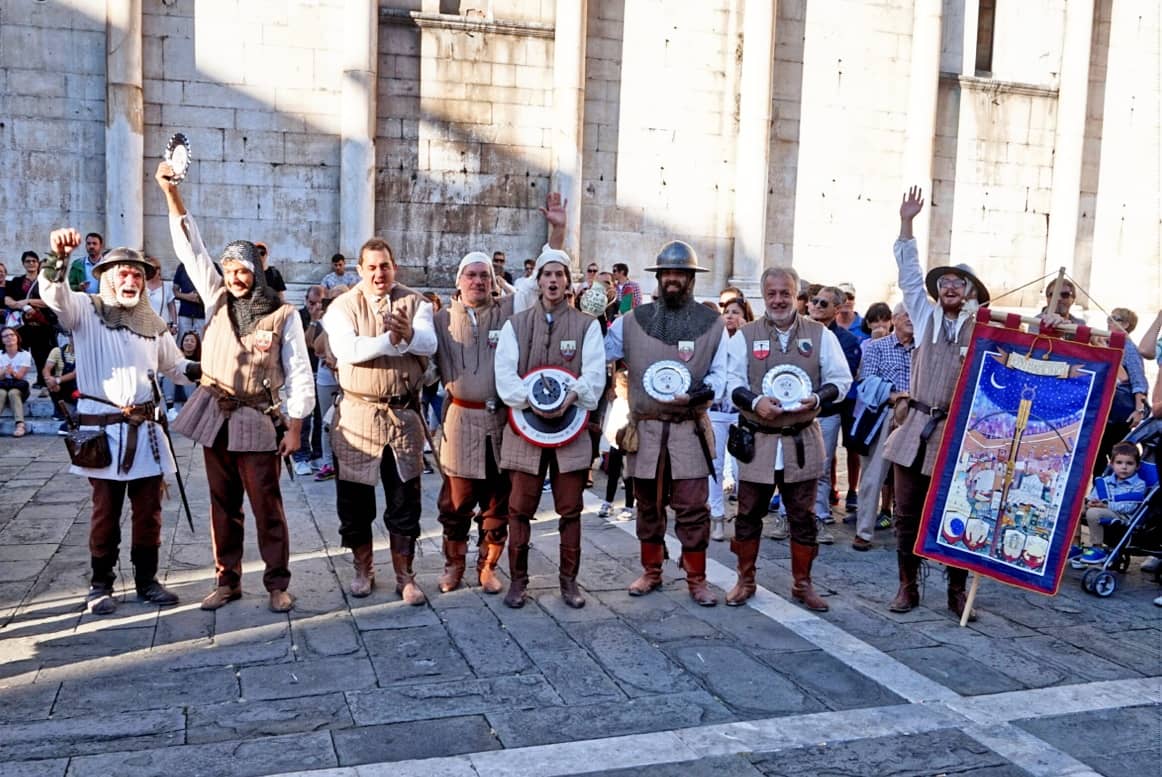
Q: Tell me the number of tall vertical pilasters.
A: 6